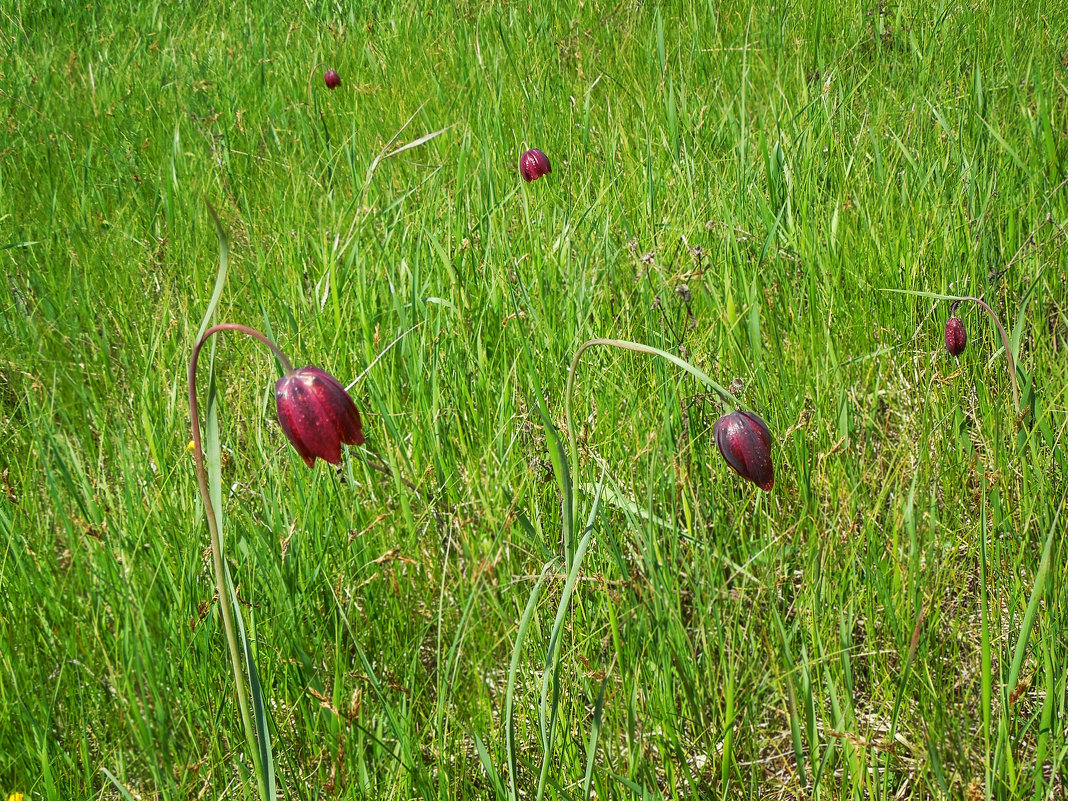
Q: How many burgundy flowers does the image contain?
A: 5